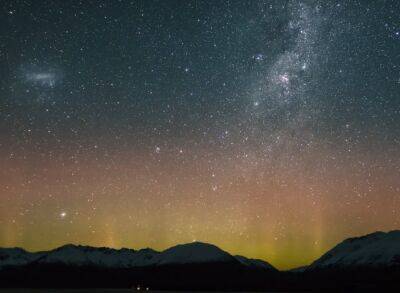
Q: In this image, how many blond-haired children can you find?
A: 0